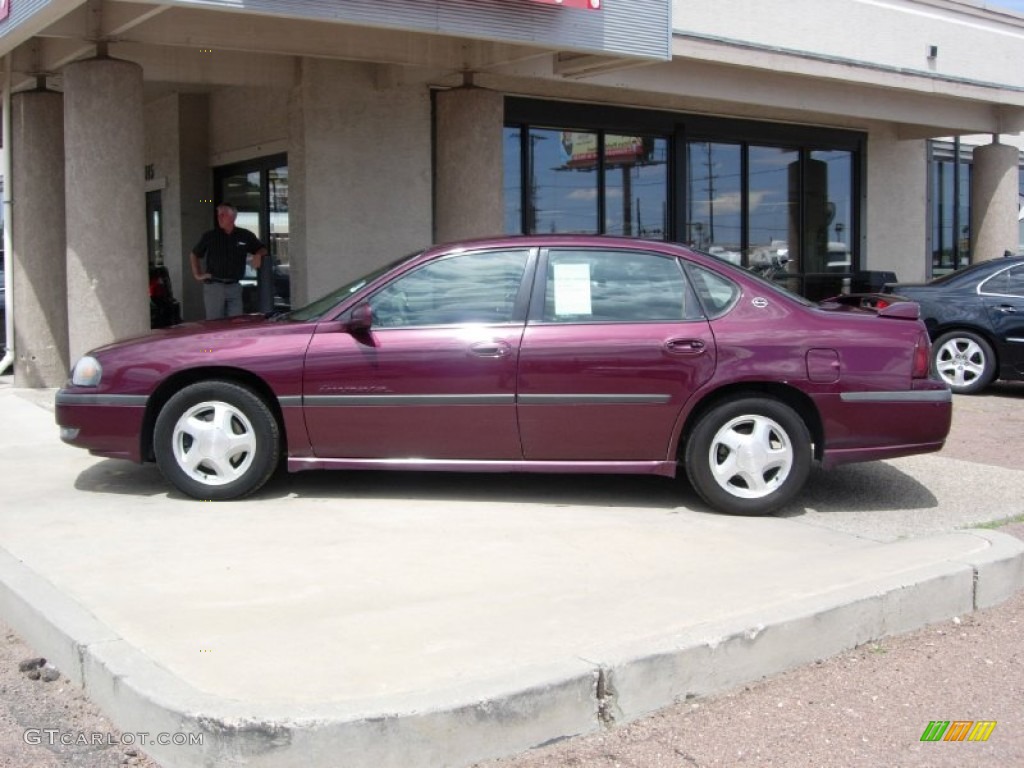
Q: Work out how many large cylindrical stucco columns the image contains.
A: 4